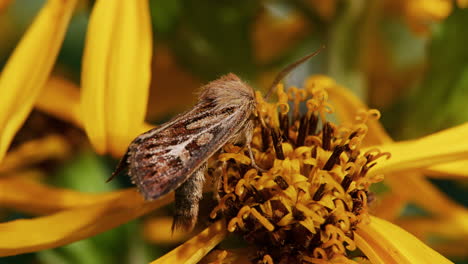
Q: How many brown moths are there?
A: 1